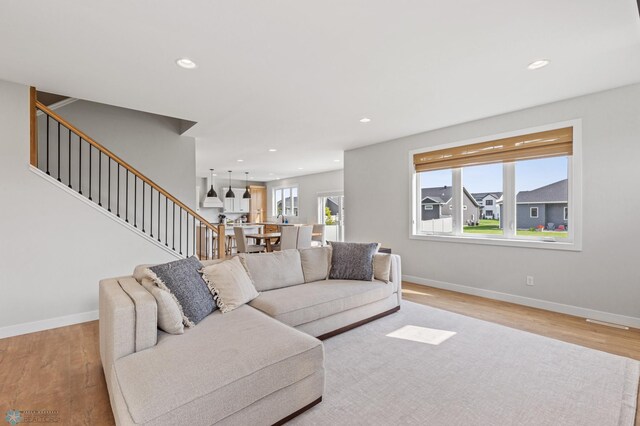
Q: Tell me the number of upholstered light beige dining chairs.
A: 4